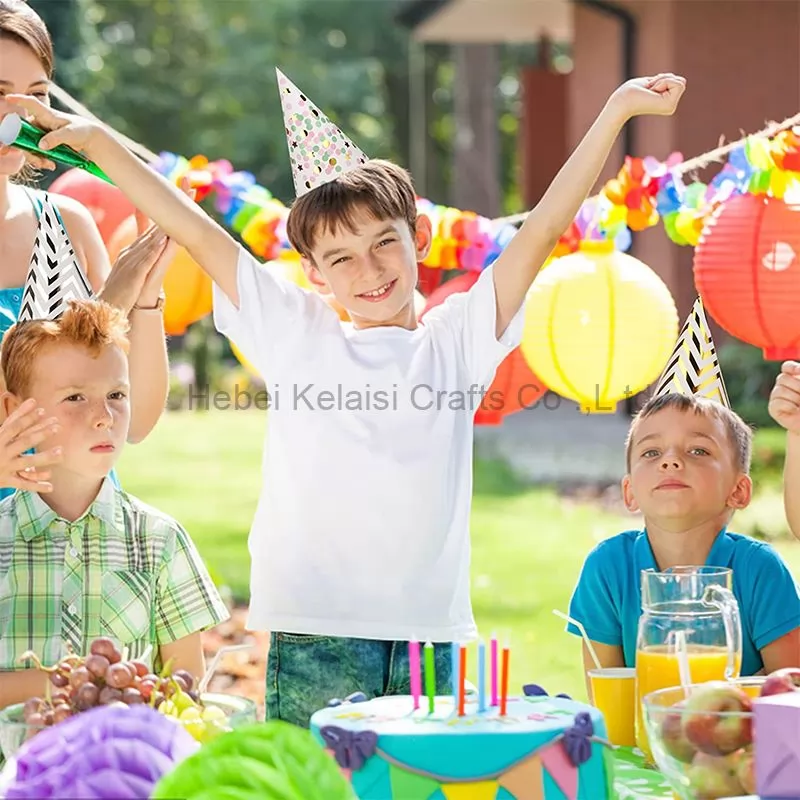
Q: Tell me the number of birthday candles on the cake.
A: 7